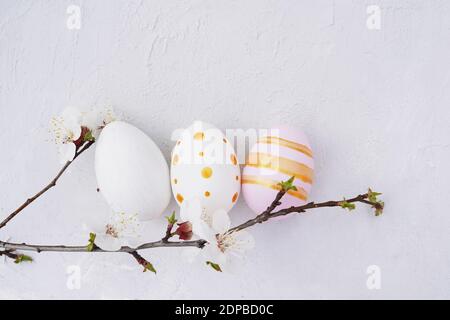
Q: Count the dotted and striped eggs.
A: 2